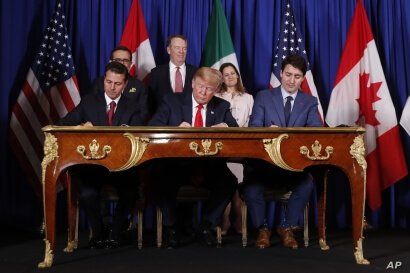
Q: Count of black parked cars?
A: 0